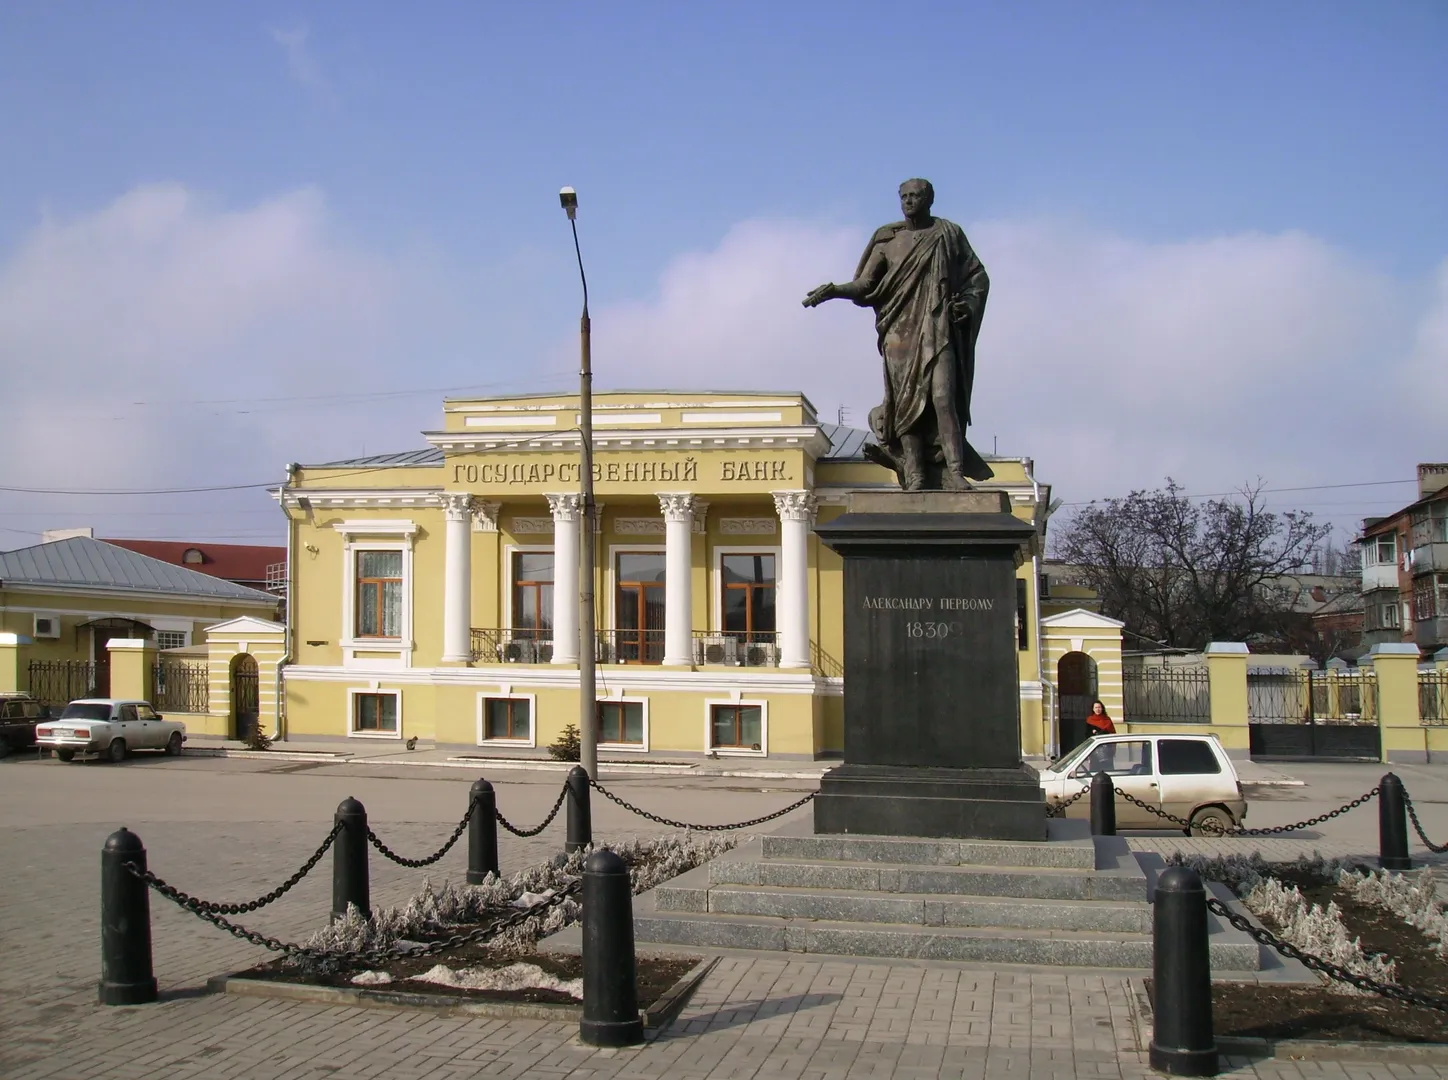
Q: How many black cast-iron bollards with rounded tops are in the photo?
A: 8